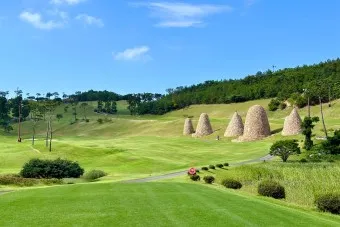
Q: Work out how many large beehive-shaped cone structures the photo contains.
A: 5